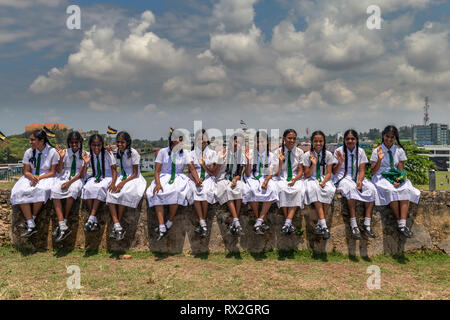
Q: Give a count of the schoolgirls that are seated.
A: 12